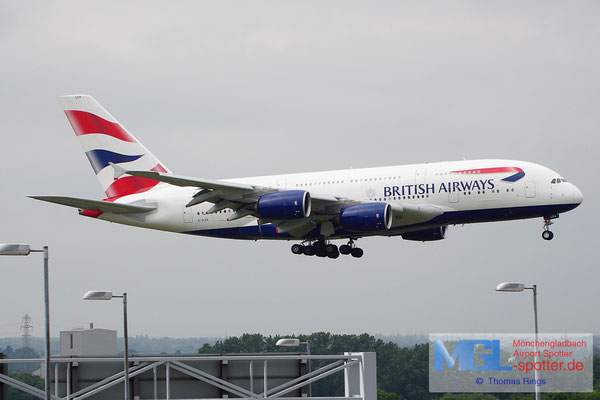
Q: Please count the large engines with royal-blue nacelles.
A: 3